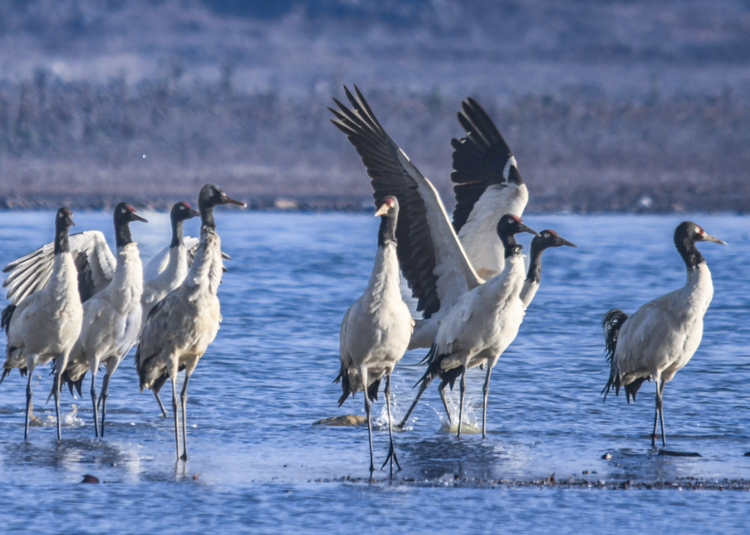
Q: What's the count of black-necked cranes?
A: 8